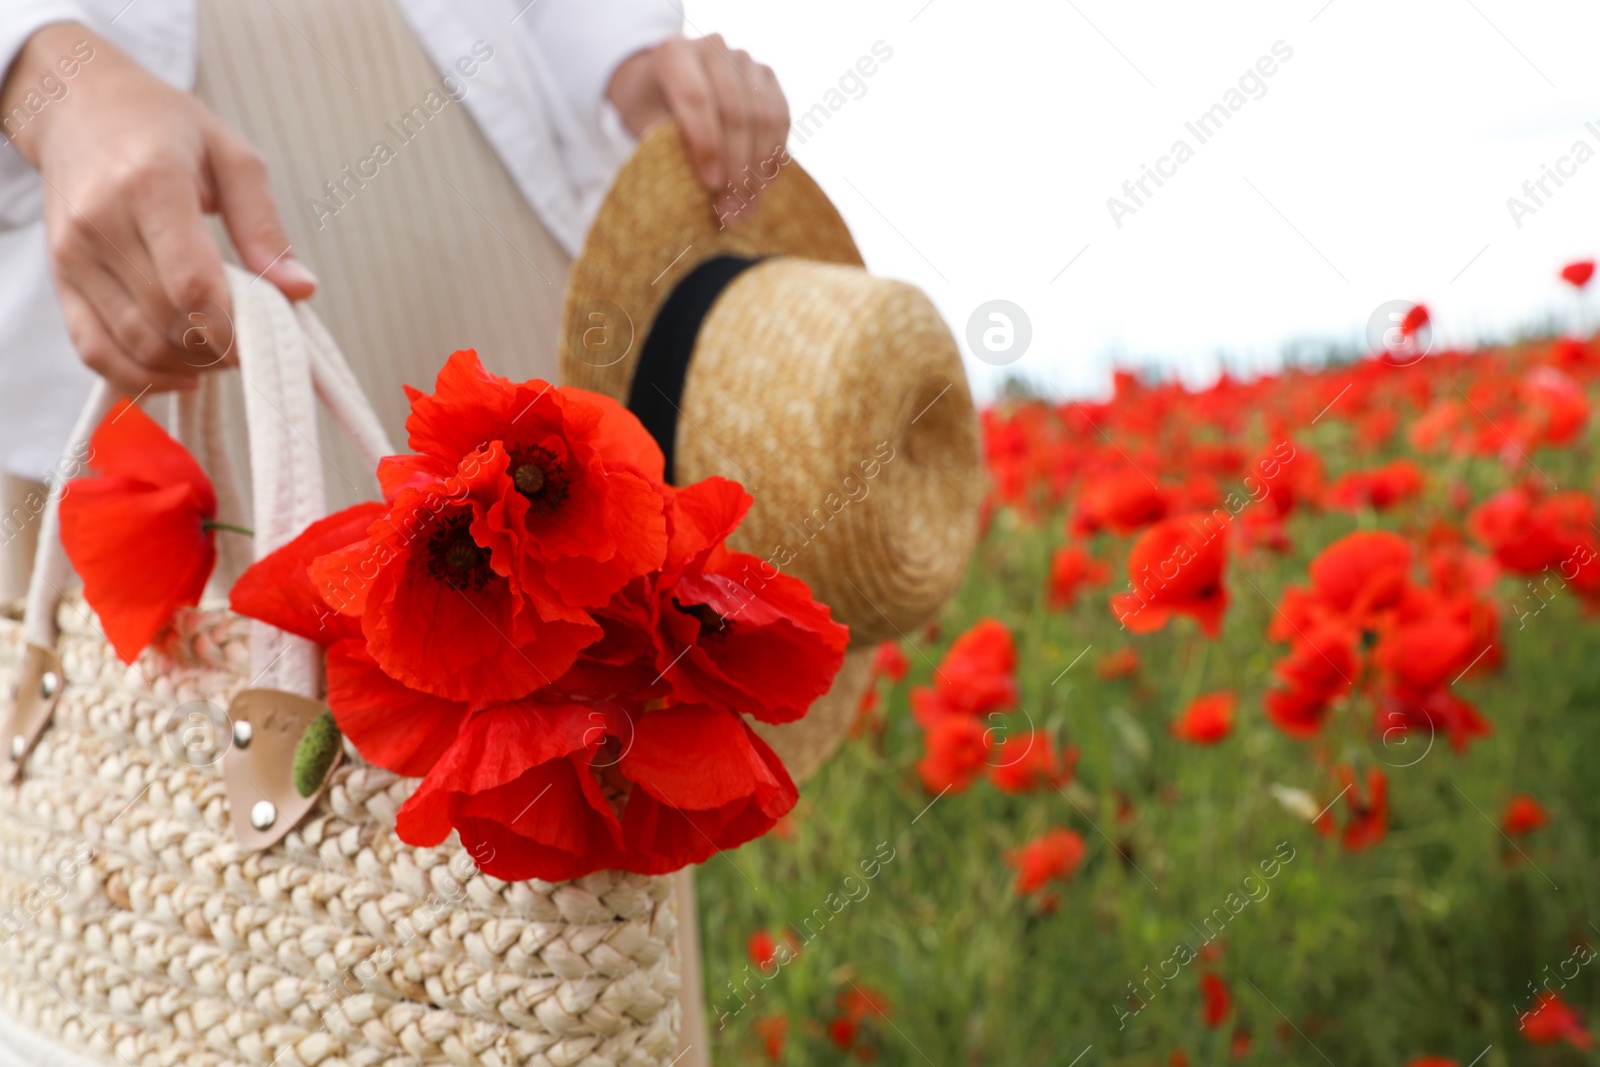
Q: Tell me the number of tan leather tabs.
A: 2